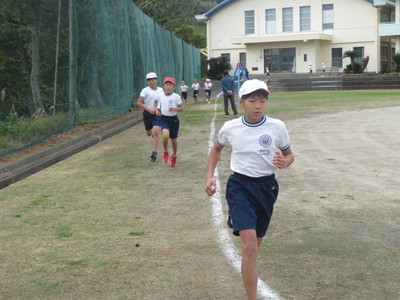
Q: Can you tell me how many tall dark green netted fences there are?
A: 1